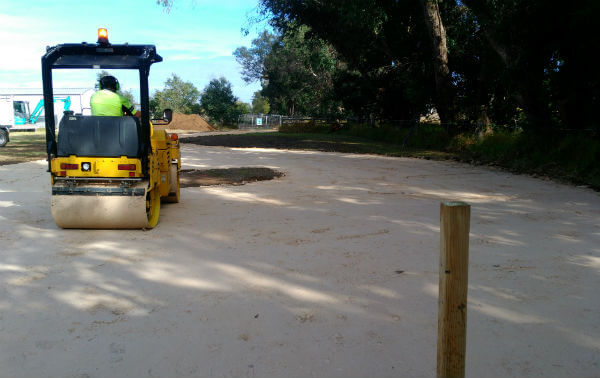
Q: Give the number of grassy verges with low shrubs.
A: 1